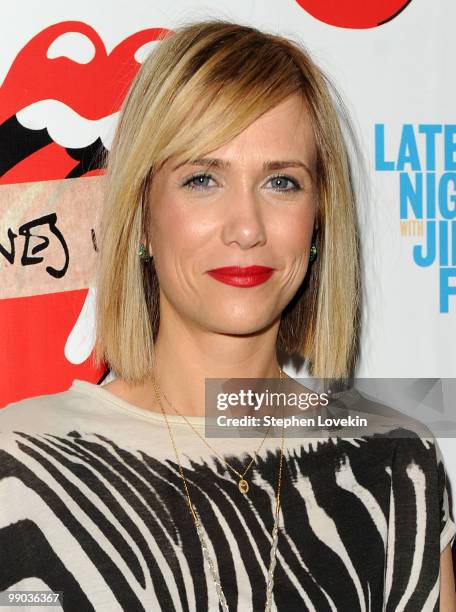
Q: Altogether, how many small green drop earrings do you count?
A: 2